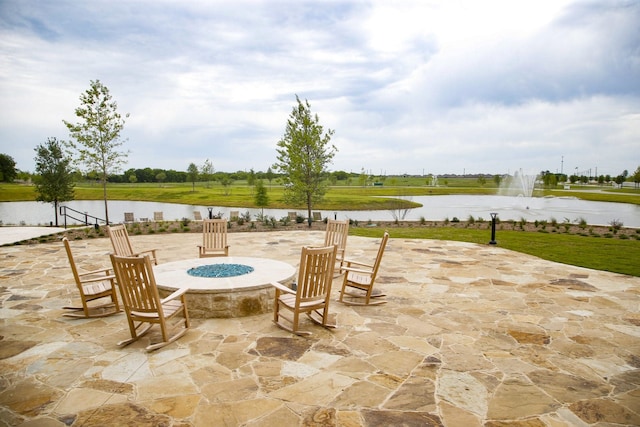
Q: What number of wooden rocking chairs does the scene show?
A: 7